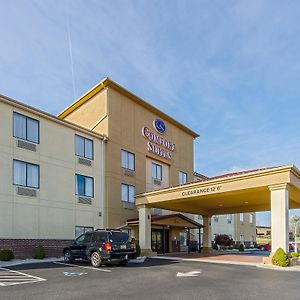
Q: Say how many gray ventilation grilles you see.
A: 7